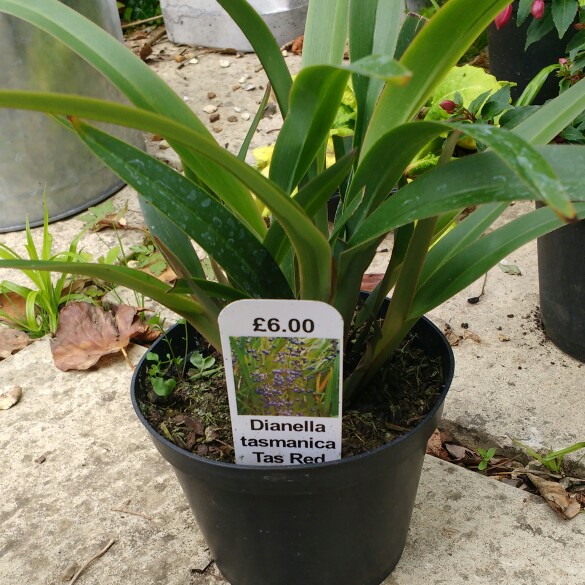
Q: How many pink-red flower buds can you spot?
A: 4